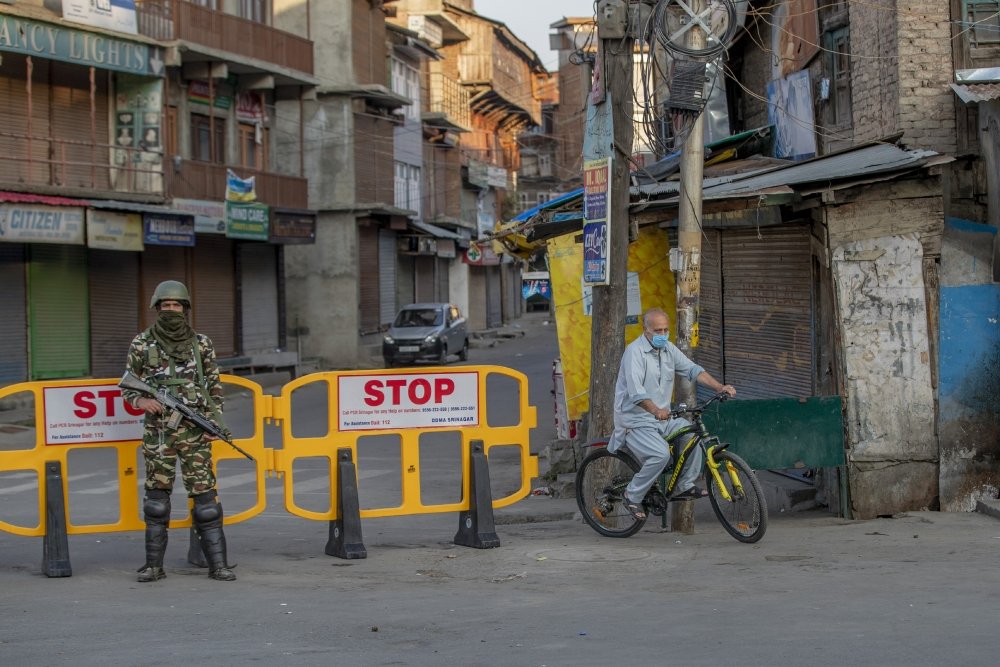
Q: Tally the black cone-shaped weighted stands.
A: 4